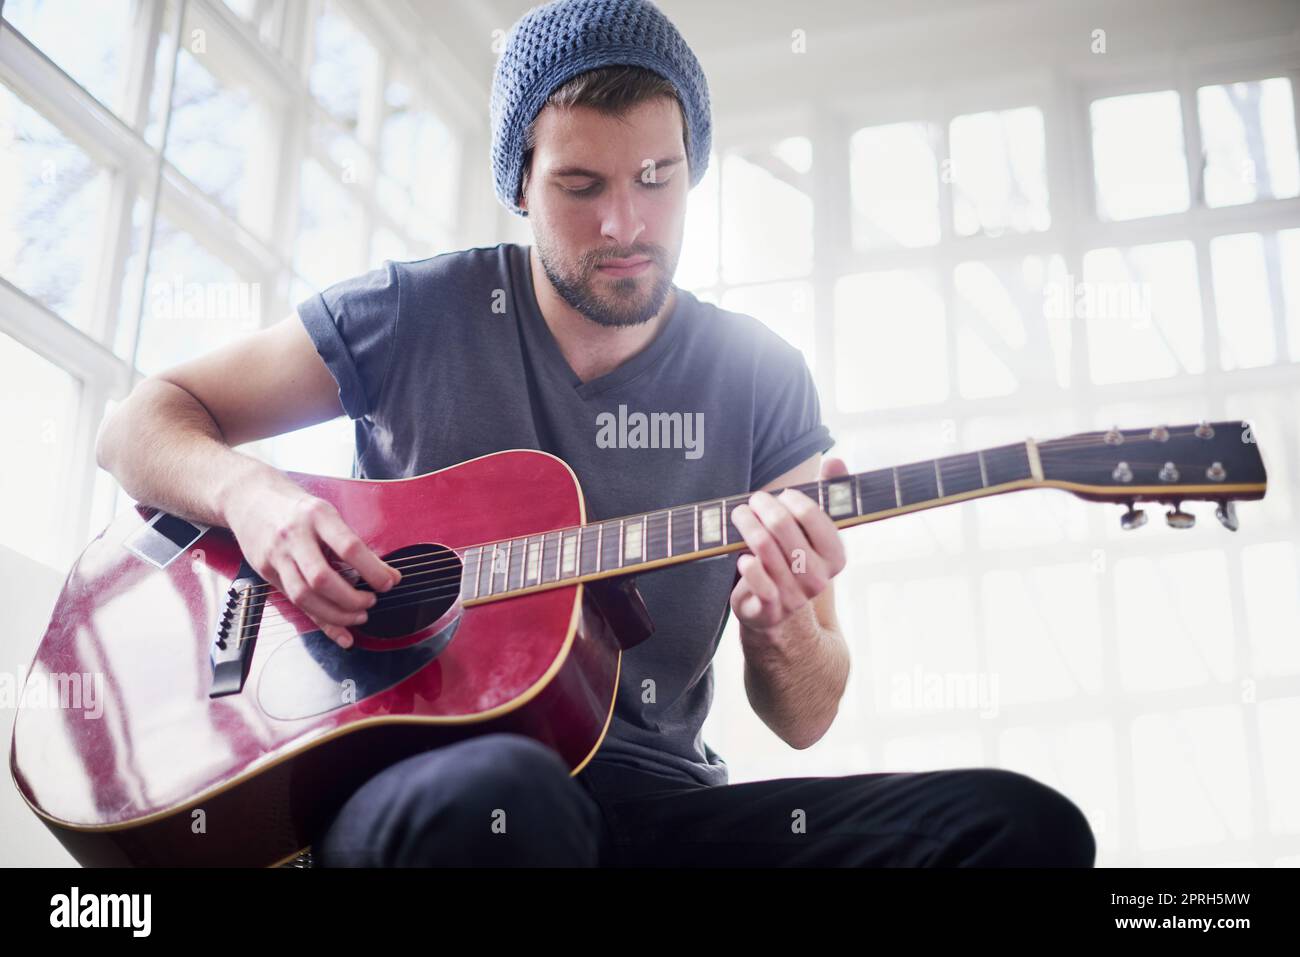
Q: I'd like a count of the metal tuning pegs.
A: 6